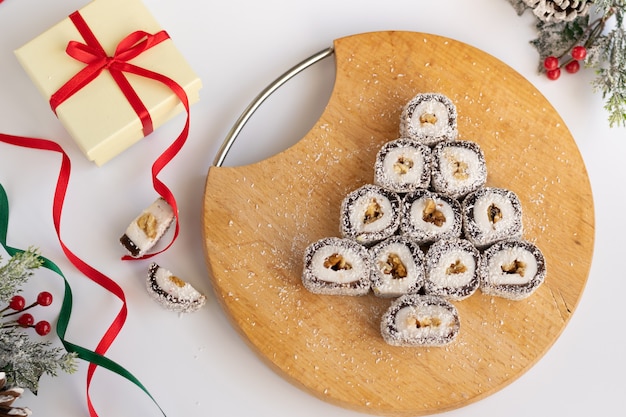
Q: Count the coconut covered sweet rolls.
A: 11